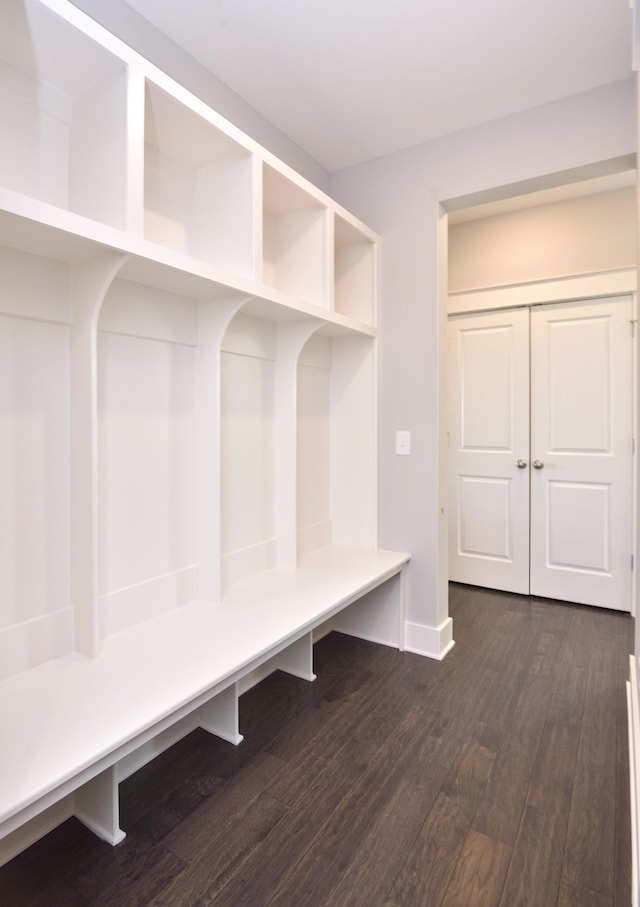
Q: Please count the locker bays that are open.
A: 4